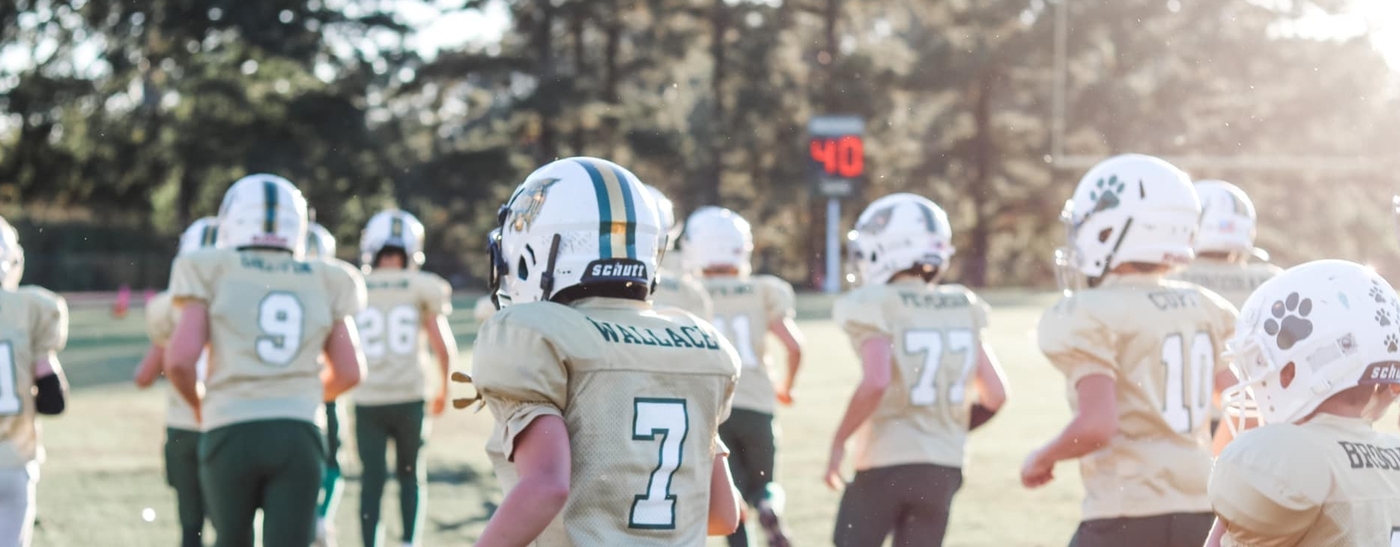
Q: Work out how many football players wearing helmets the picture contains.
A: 12